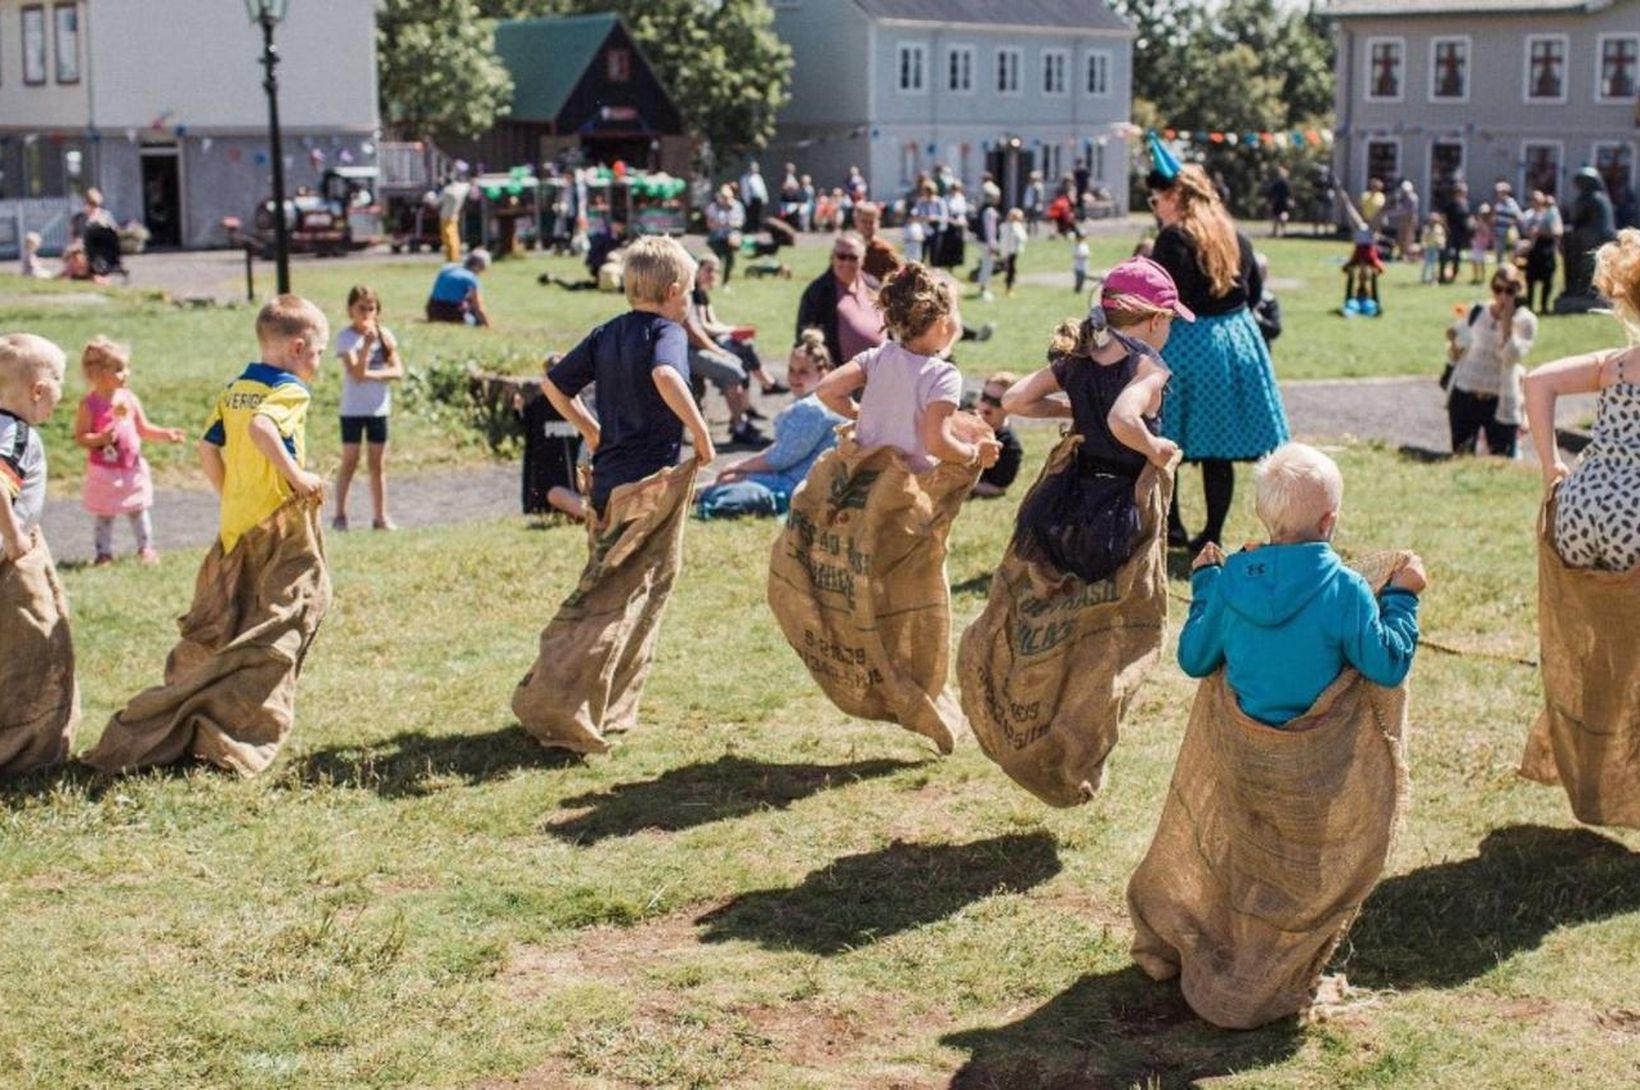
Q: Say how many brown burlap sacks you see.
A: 7